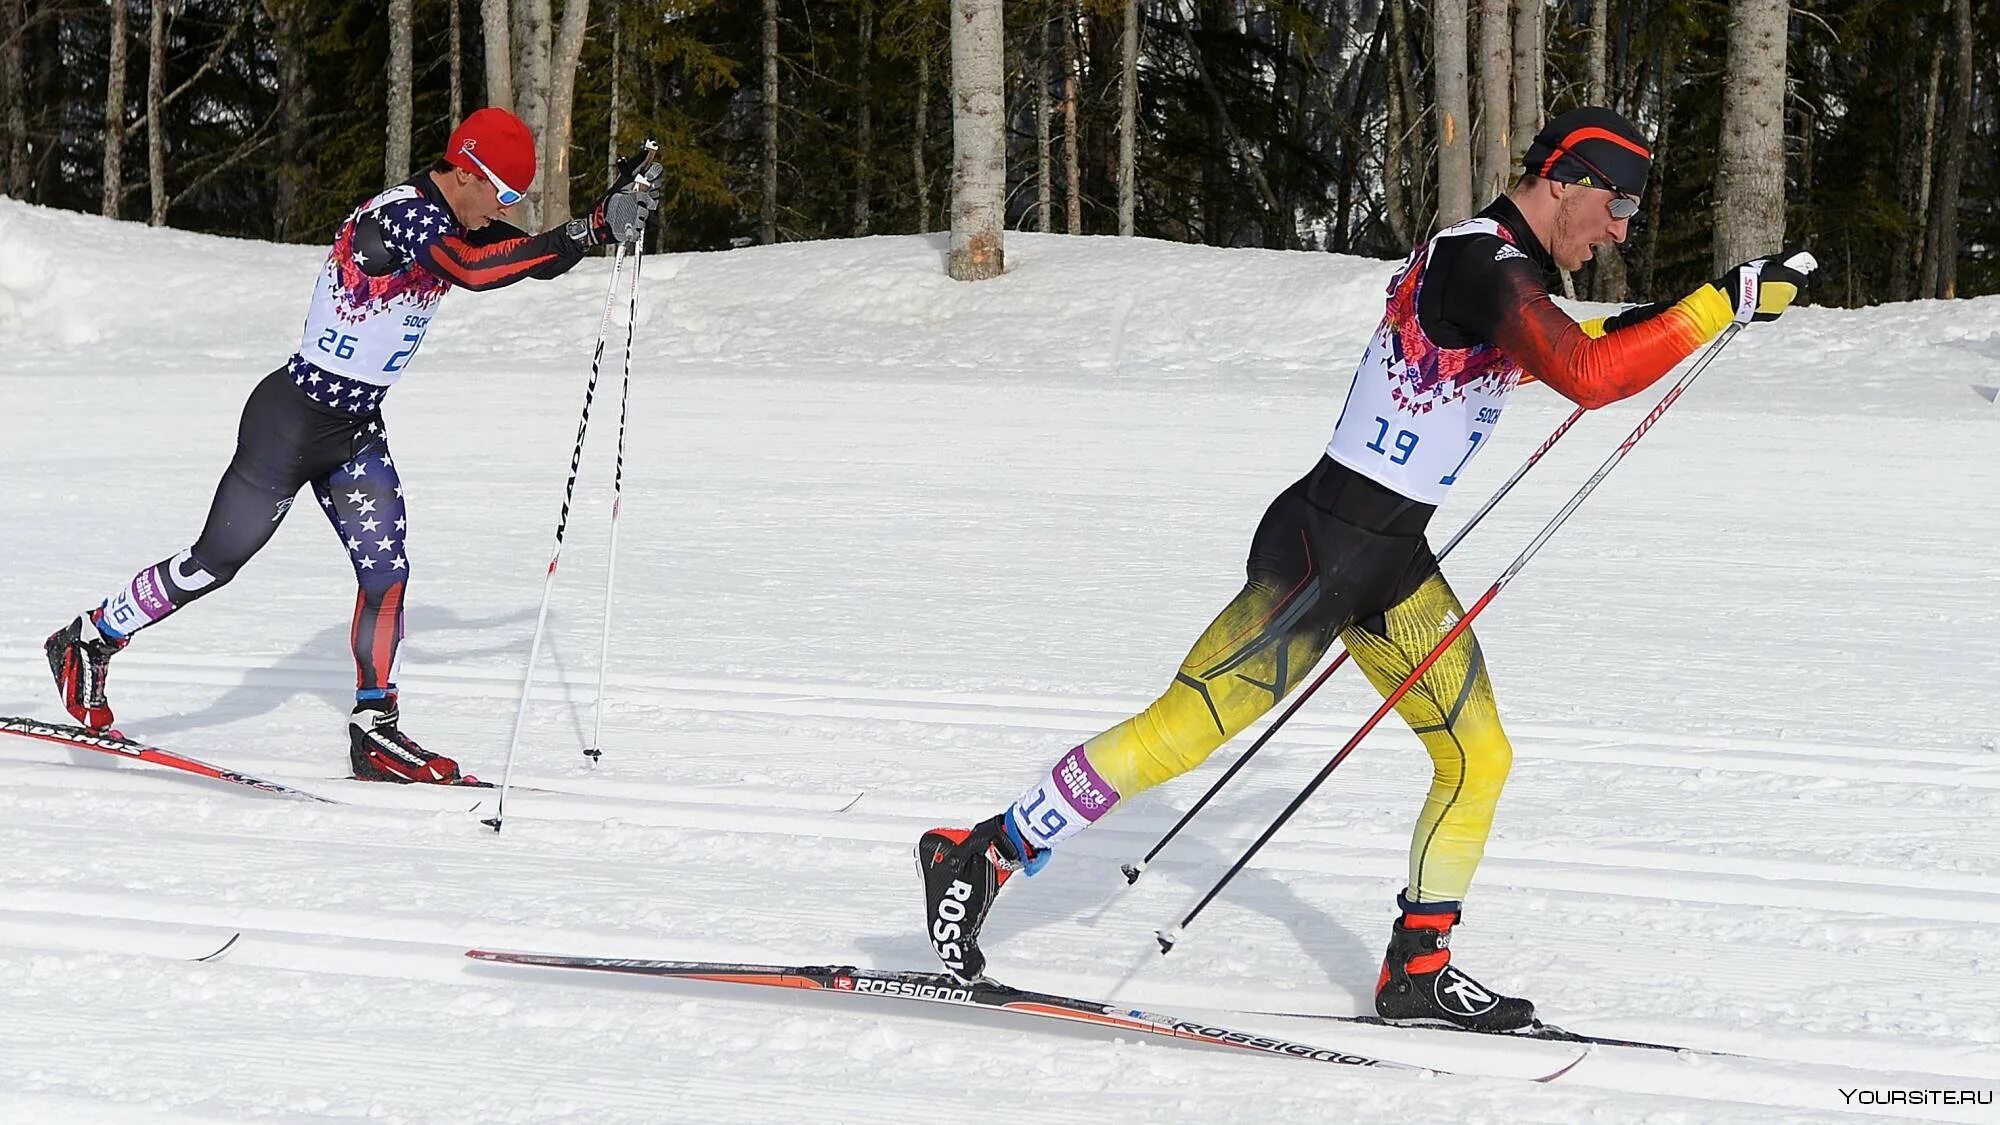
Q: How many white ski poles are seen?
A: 2